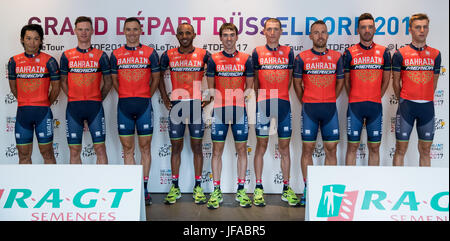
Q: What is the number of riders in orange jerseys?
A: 9